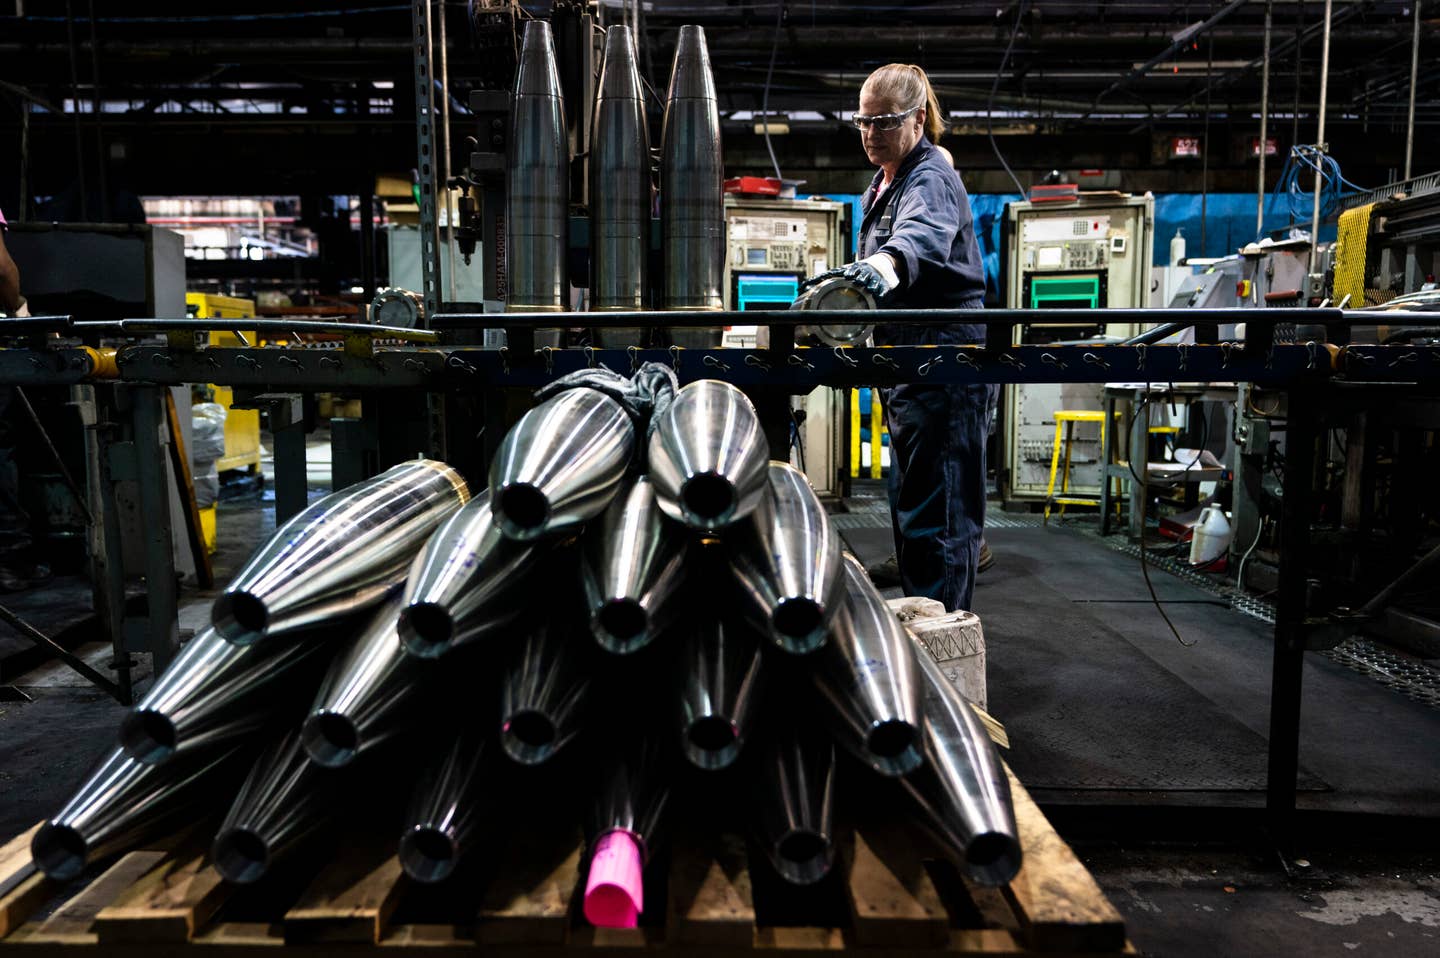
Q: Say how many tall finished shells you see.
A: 3